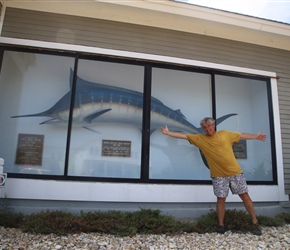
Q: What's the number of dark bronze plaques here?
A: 3